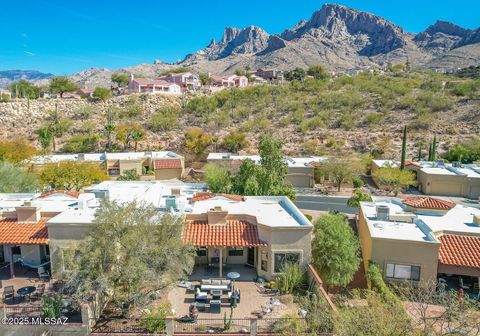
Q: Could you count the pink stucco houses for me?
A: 3